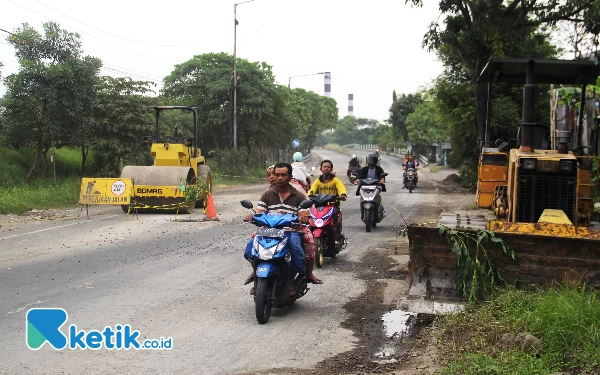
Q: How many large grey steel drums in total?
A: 1